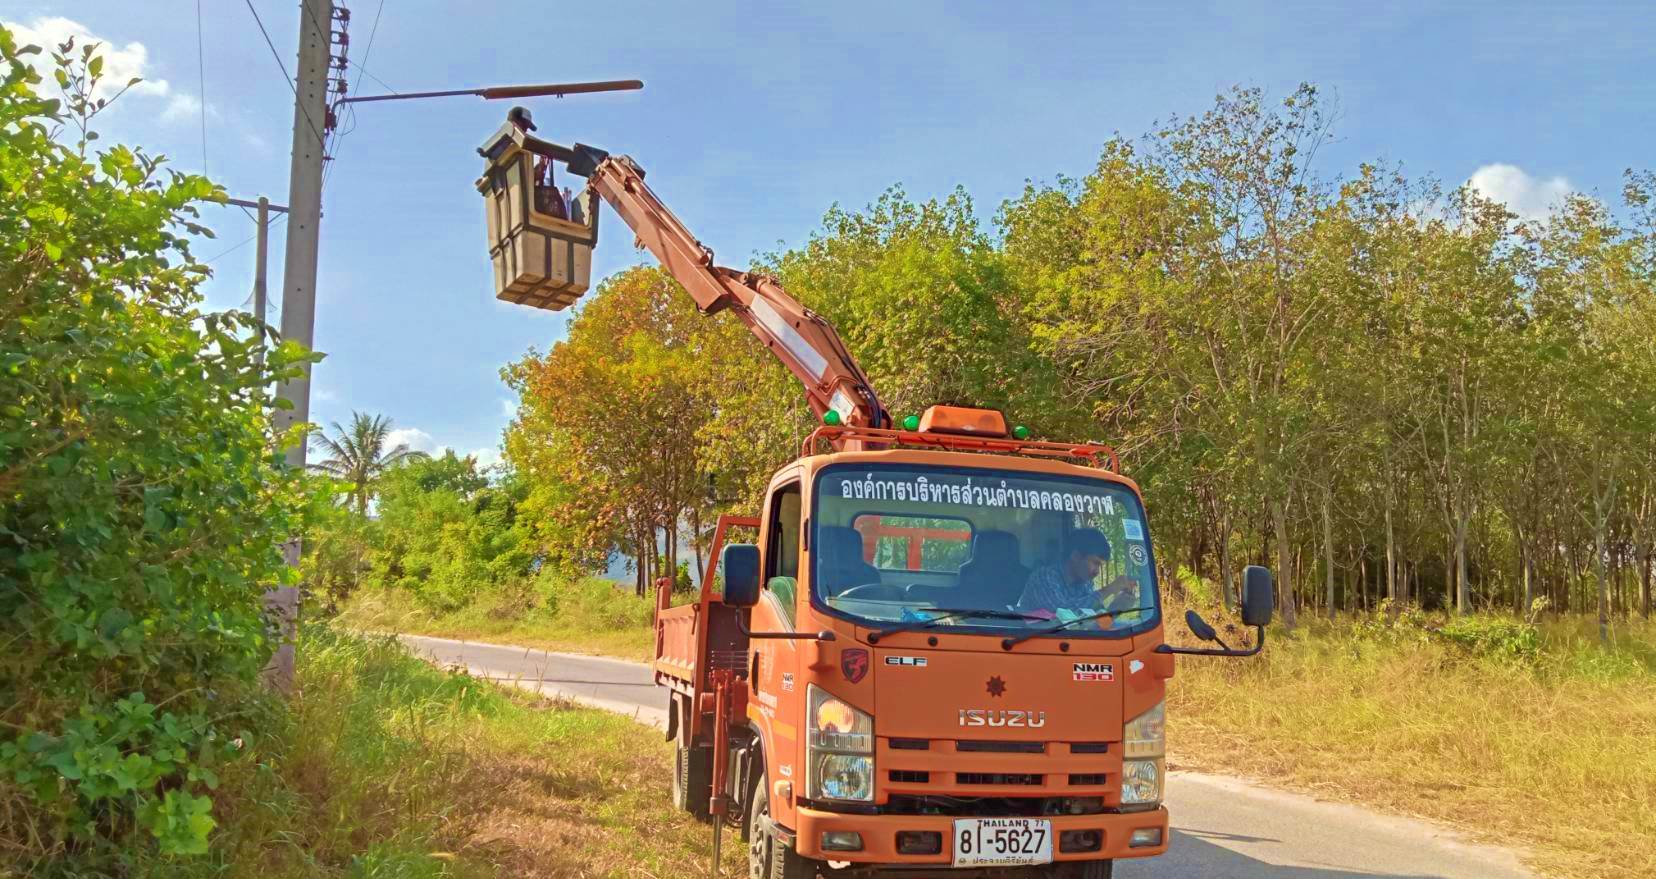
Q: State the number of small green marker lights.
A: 3